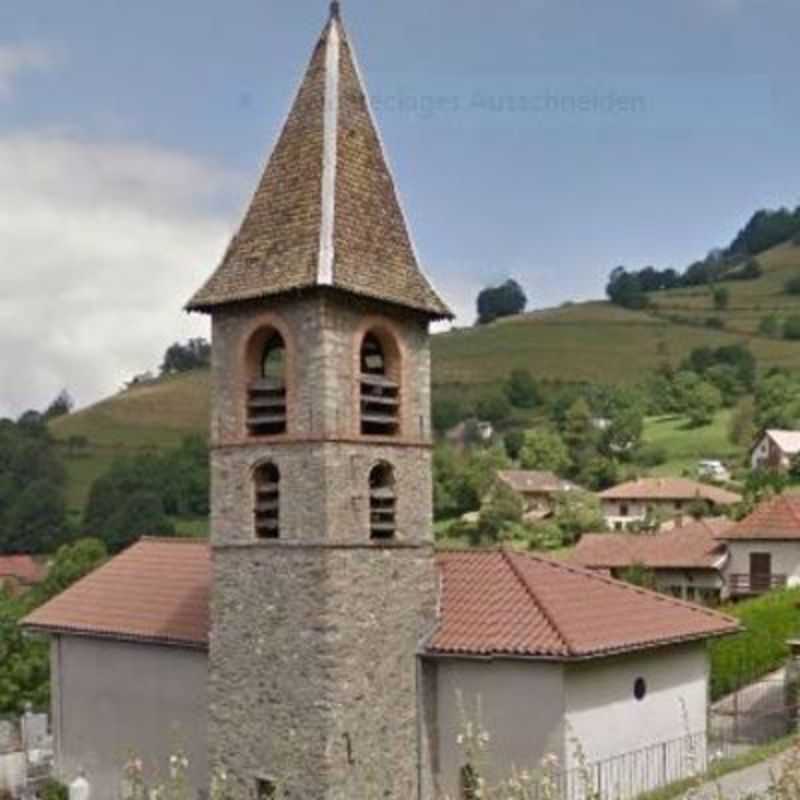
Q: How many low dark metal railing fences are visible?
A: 1